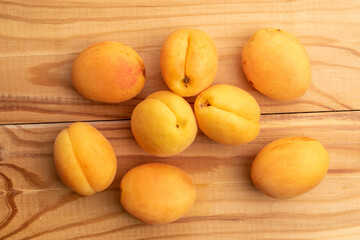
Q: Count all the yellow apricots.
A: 8